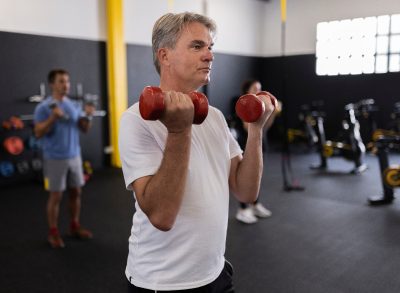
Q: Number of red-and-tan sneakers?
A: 2